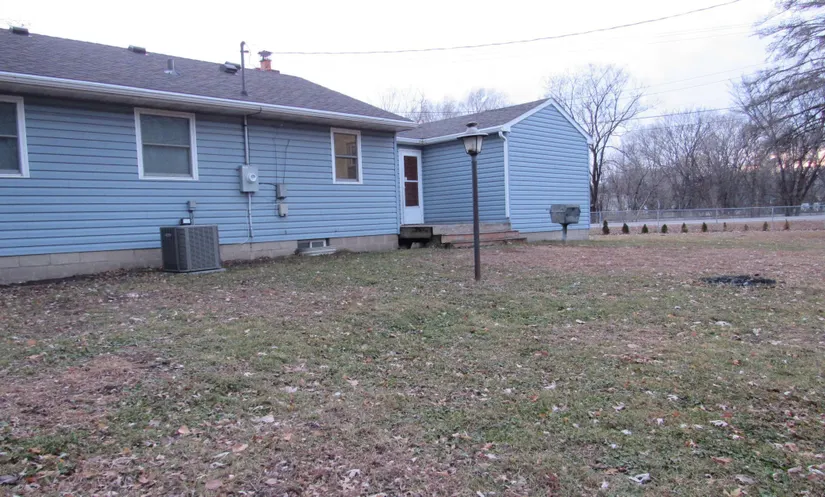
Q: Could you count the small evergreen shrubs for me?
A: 10